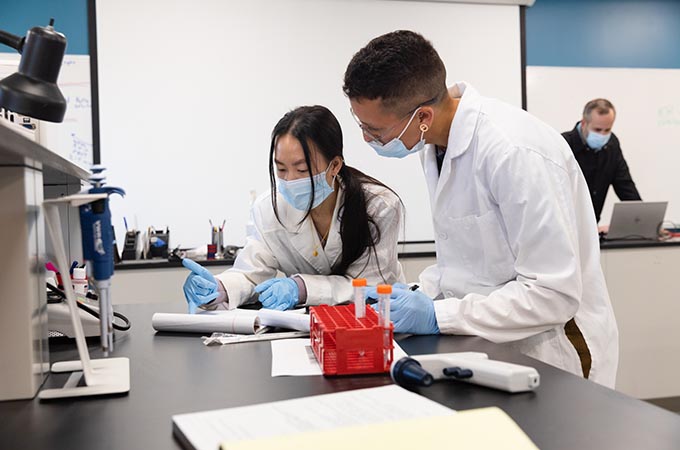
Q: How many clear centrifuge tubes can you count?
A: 2